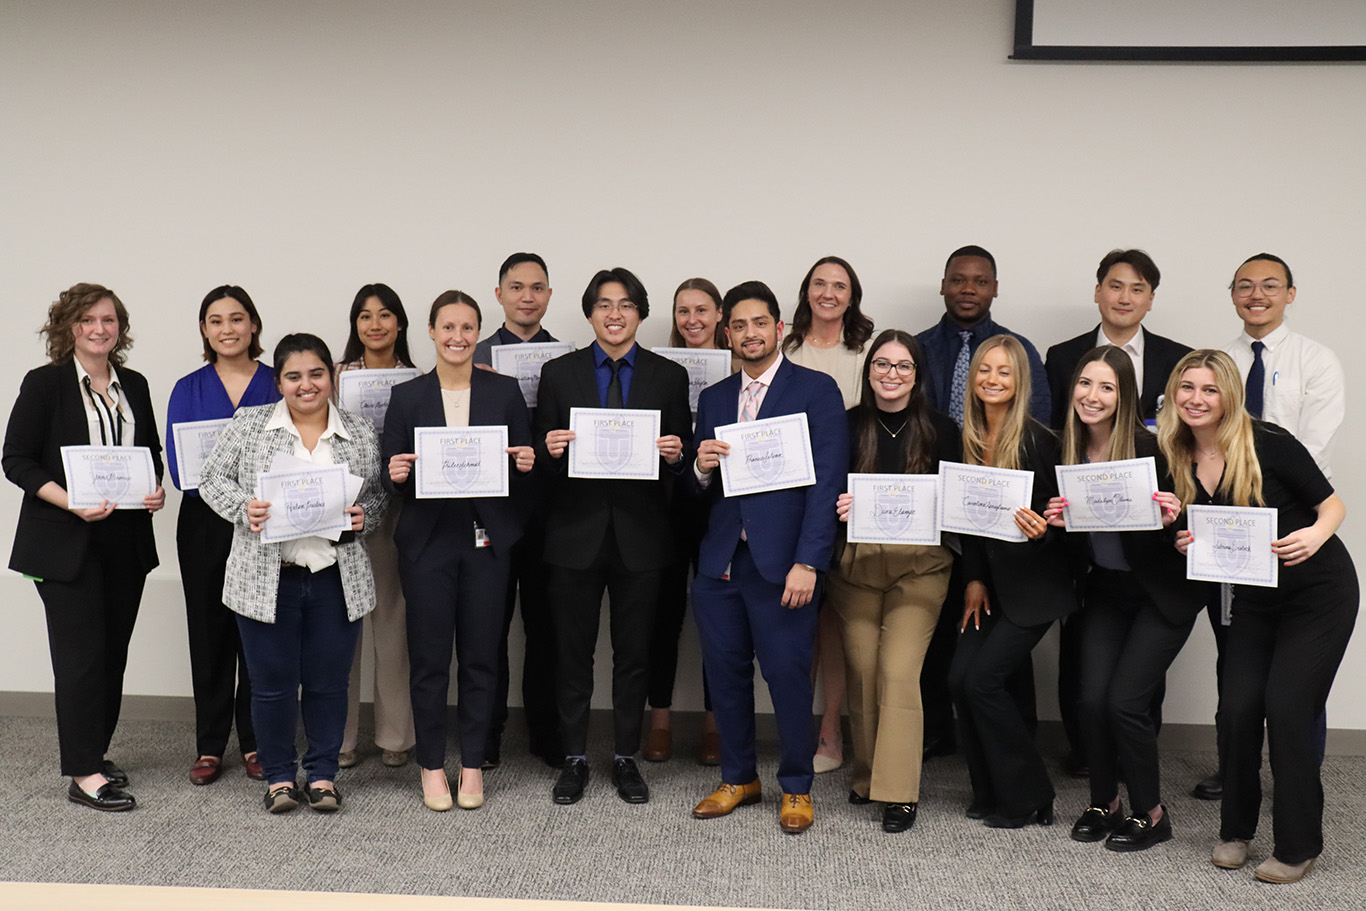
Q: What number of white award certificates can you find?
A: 13